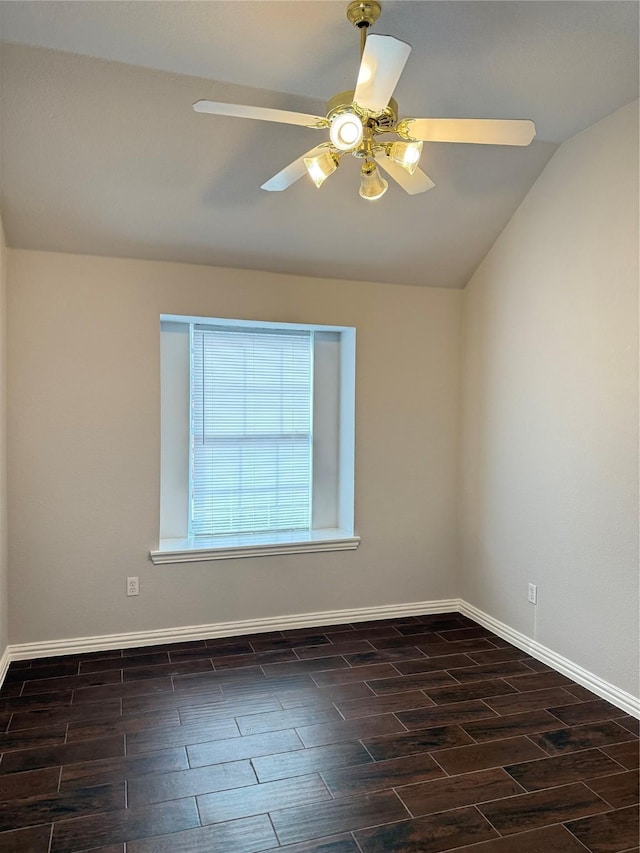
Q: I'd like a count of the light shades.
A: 4